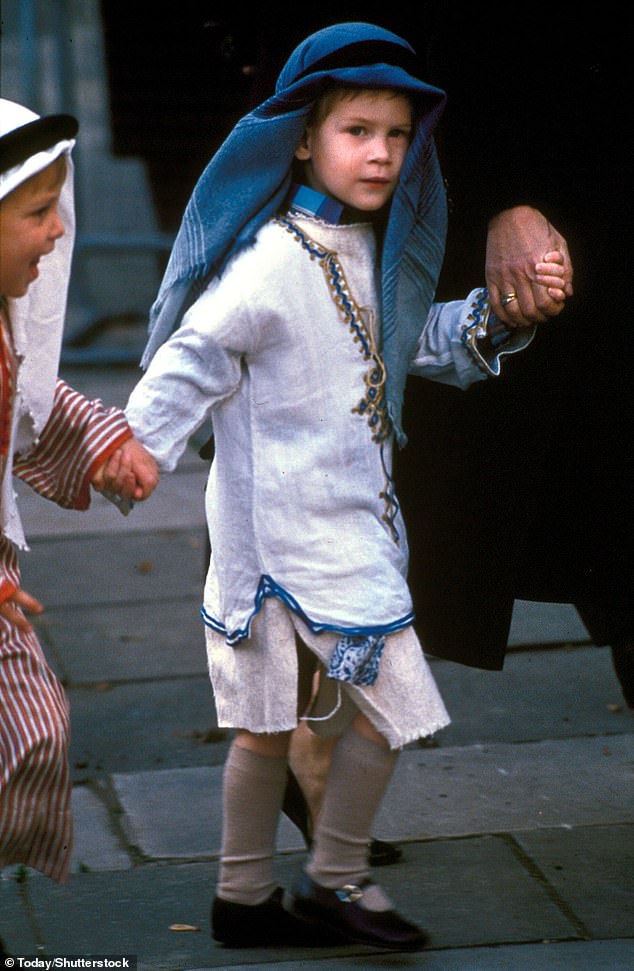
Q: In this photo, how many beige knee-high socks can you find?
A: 2